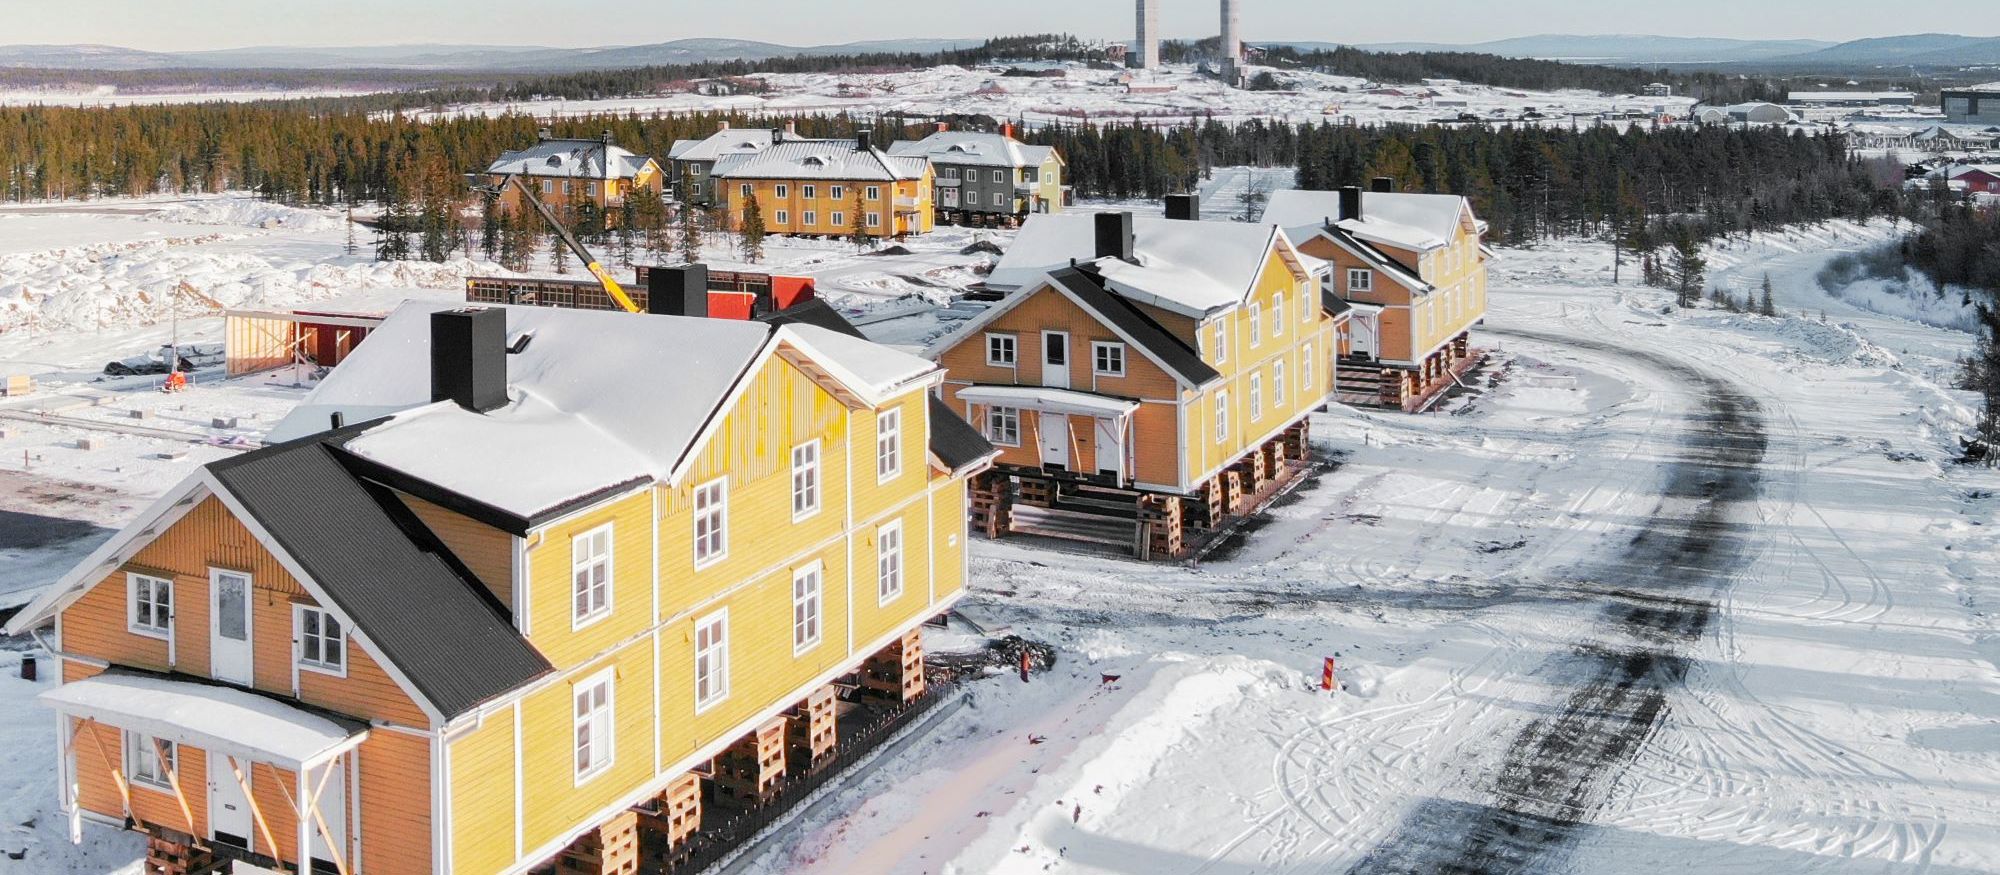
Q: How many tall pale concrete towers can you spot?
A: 2